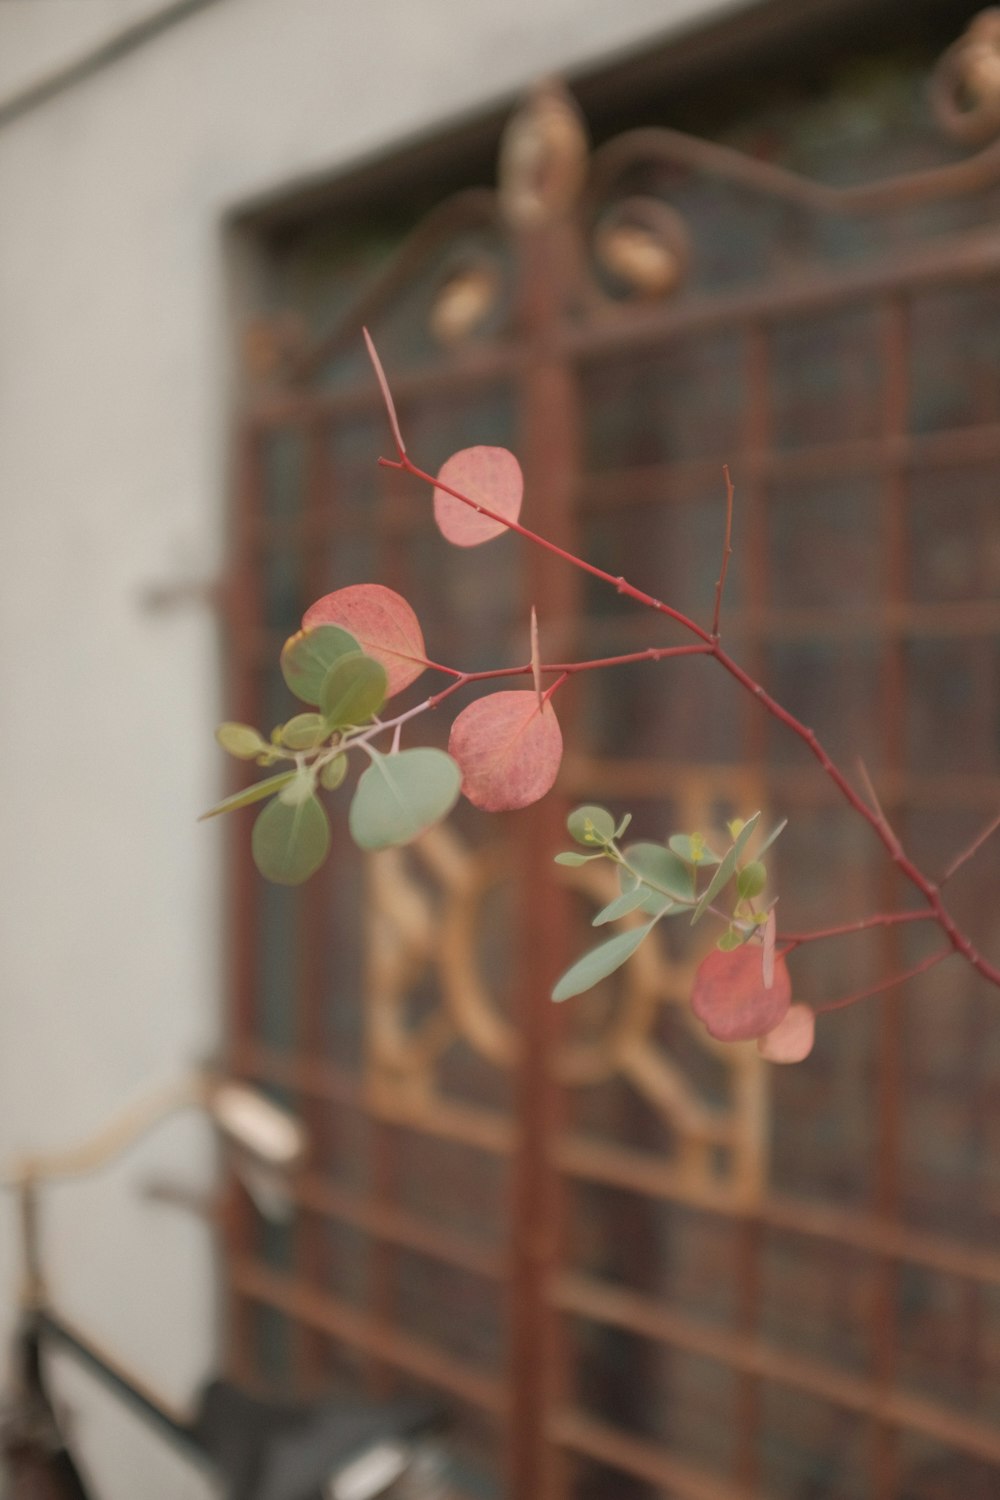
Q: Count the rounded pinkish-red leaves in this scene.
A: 5